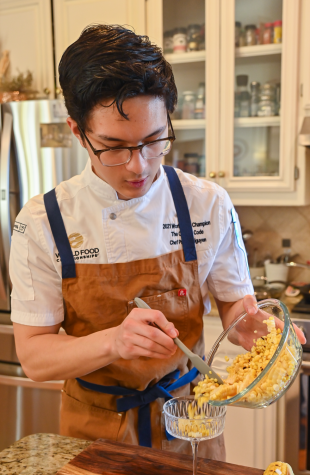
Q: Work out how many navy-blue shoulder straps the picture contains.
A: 2